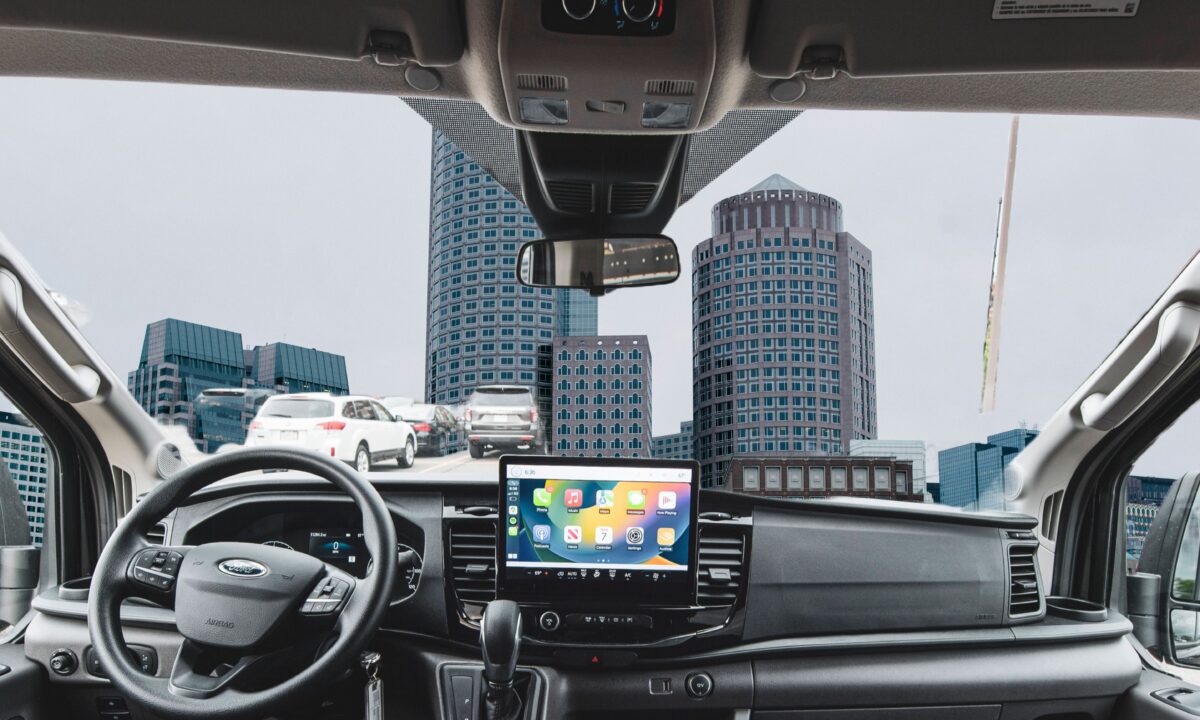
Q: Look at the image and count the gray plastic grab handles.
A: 2